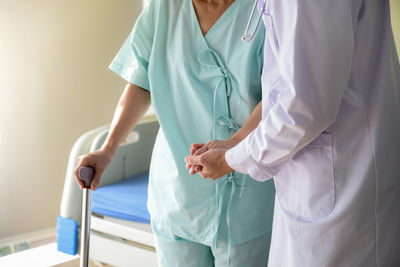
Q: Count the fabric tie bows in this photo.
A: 3